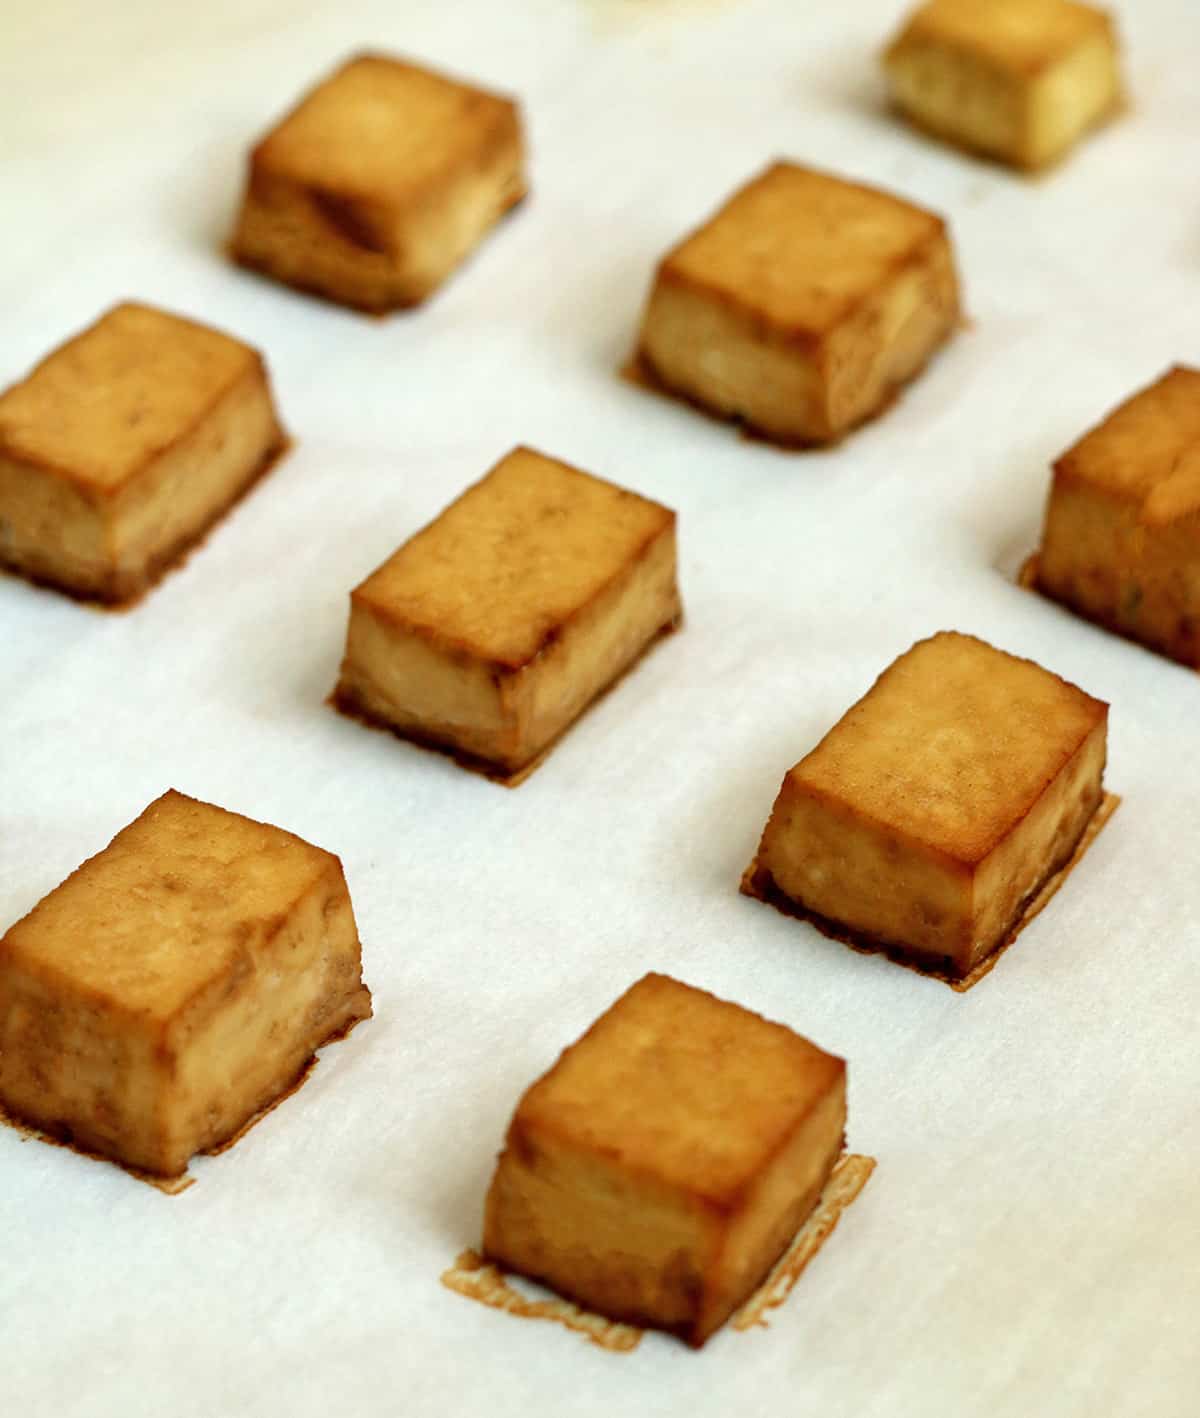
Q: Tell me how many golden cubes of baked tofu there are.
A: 9